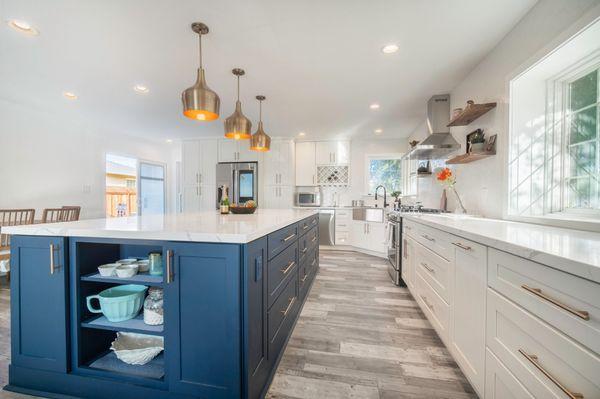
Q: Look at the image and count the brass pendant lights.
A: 3